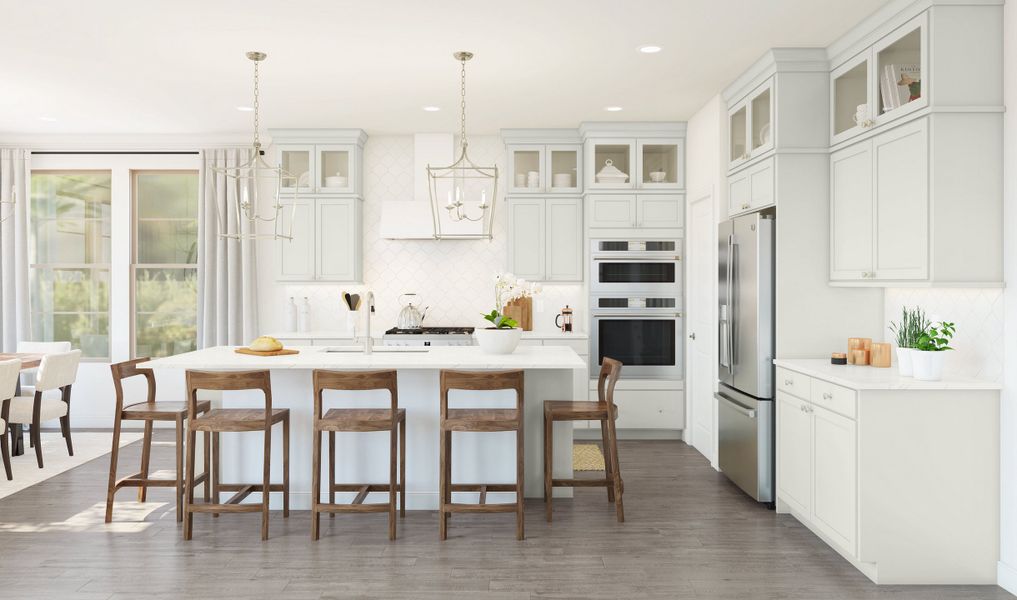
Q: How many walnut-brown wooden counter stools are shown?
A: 5